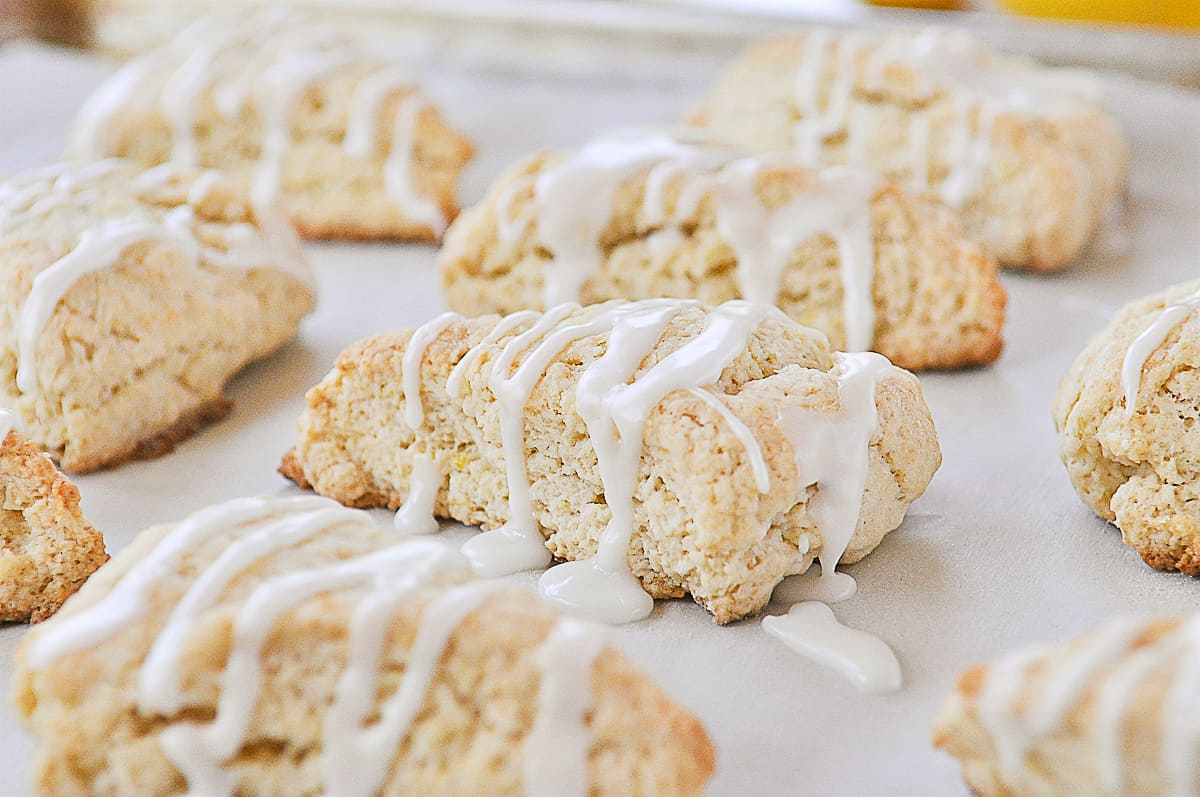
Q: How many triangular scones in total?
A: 9